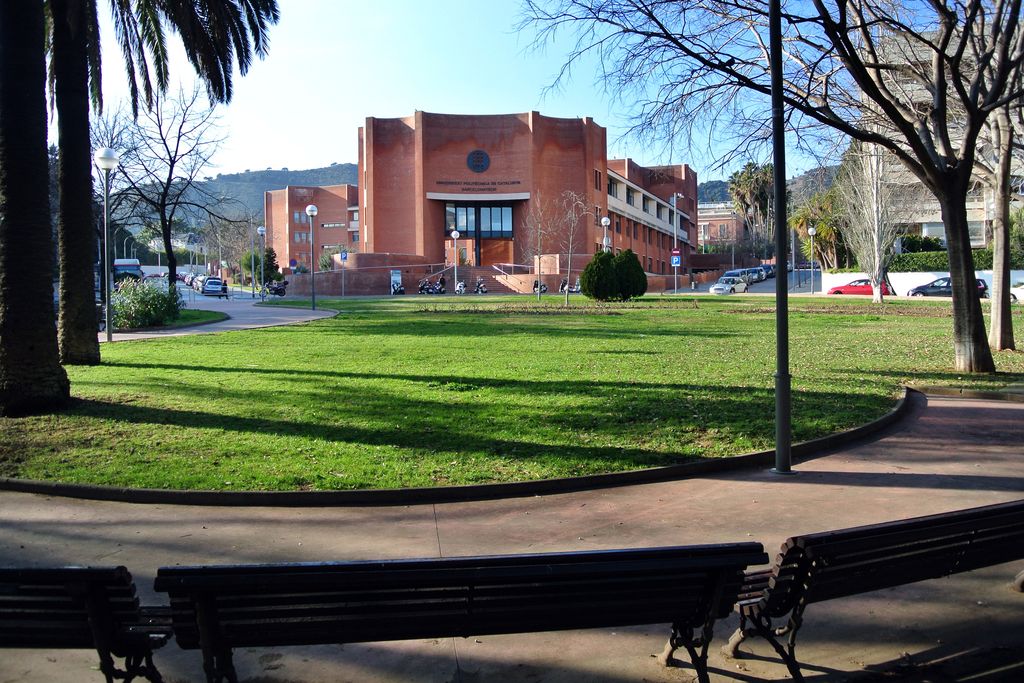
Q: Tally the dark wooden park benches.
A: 3